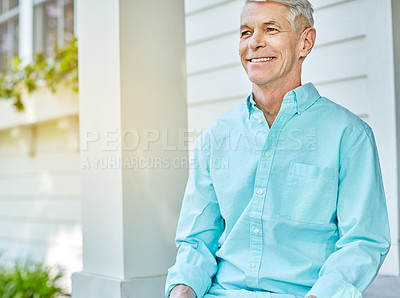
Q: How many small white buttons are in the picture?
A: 6